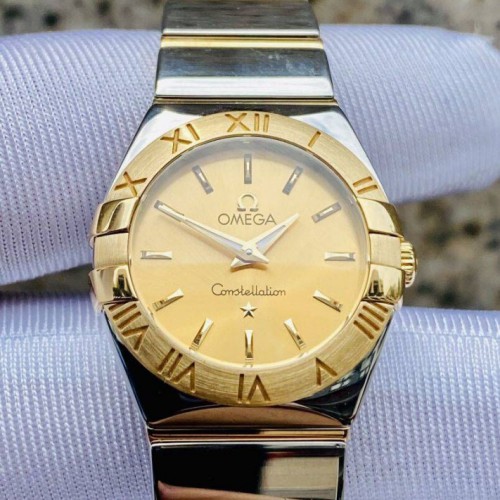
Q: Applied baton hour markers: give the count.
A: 12